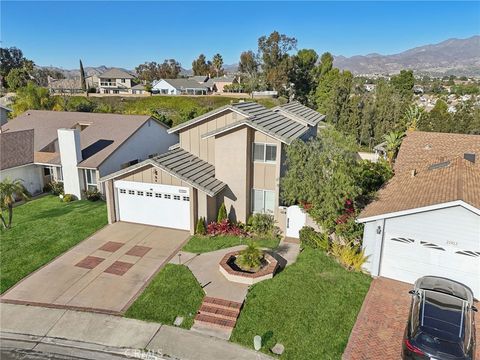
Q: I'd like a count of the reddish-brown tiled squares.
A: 4